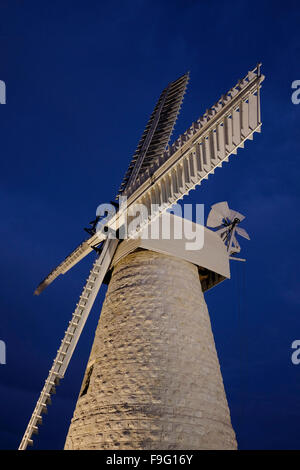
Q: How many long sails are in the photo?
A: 4